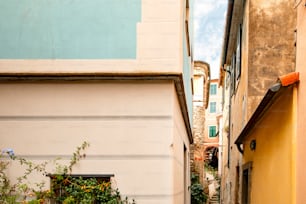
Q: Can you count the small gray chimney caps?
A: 0